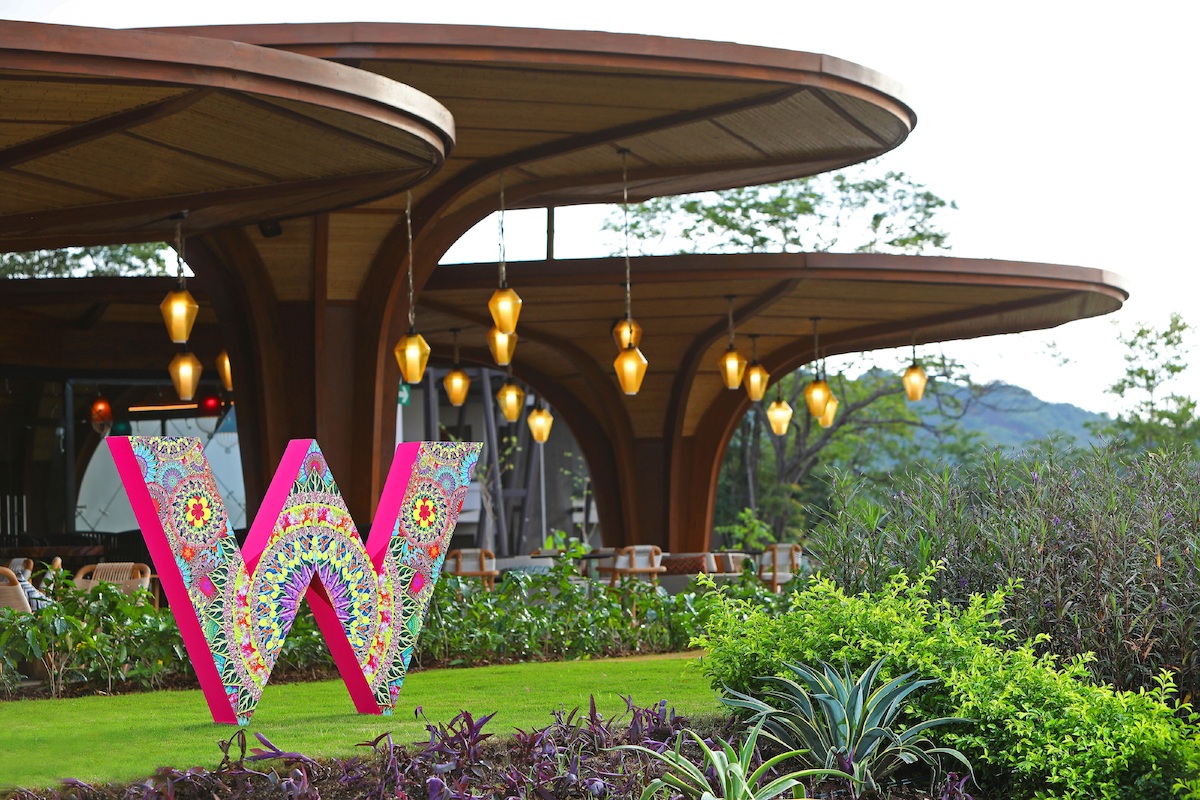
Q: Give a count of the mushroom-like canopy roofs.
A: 3